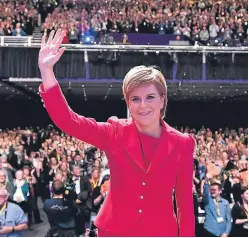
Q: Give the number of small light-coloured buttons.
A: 3